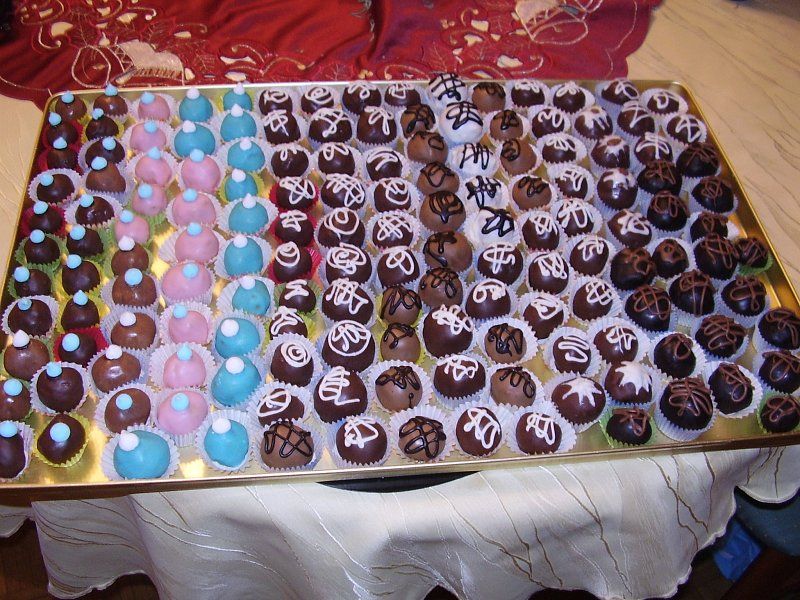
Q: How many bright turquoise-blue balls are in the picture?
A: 13